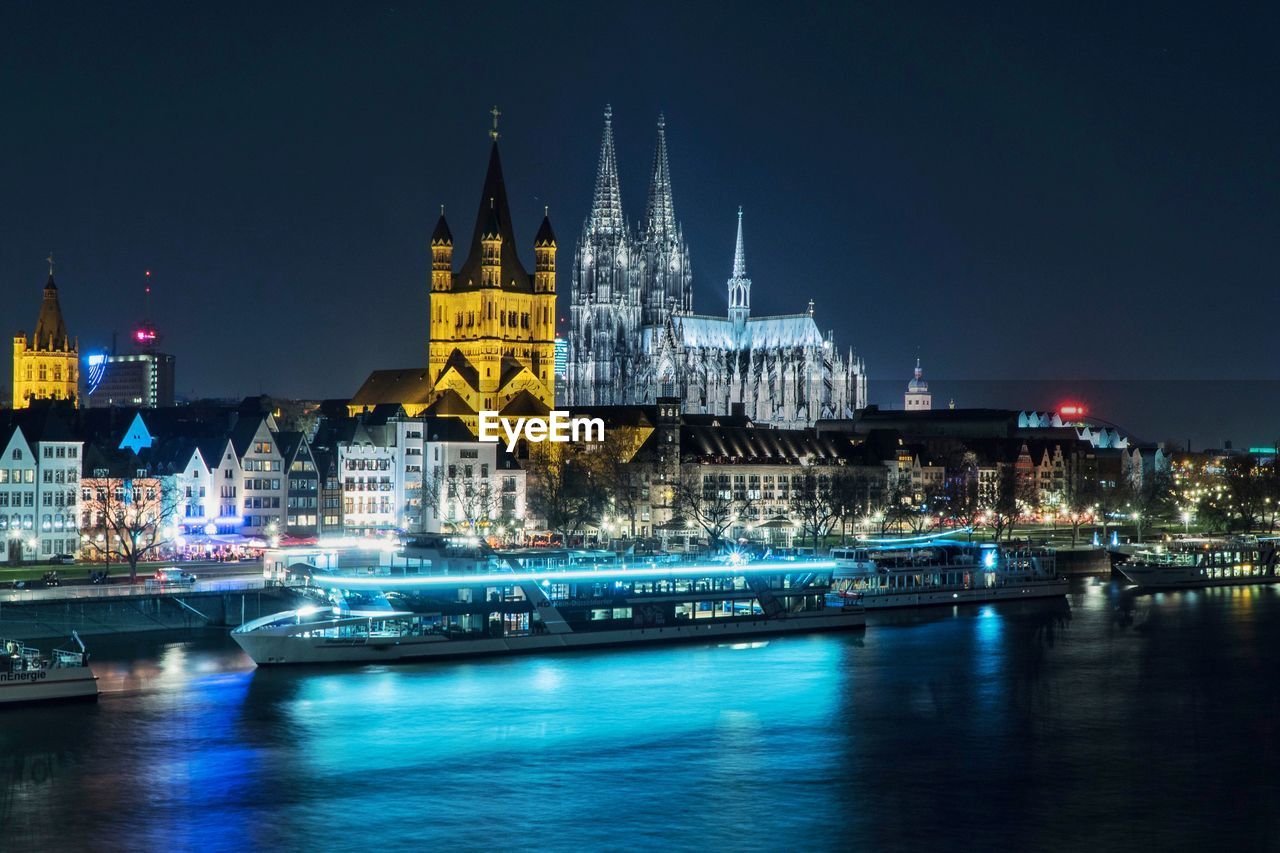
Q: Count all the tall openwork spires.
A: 2